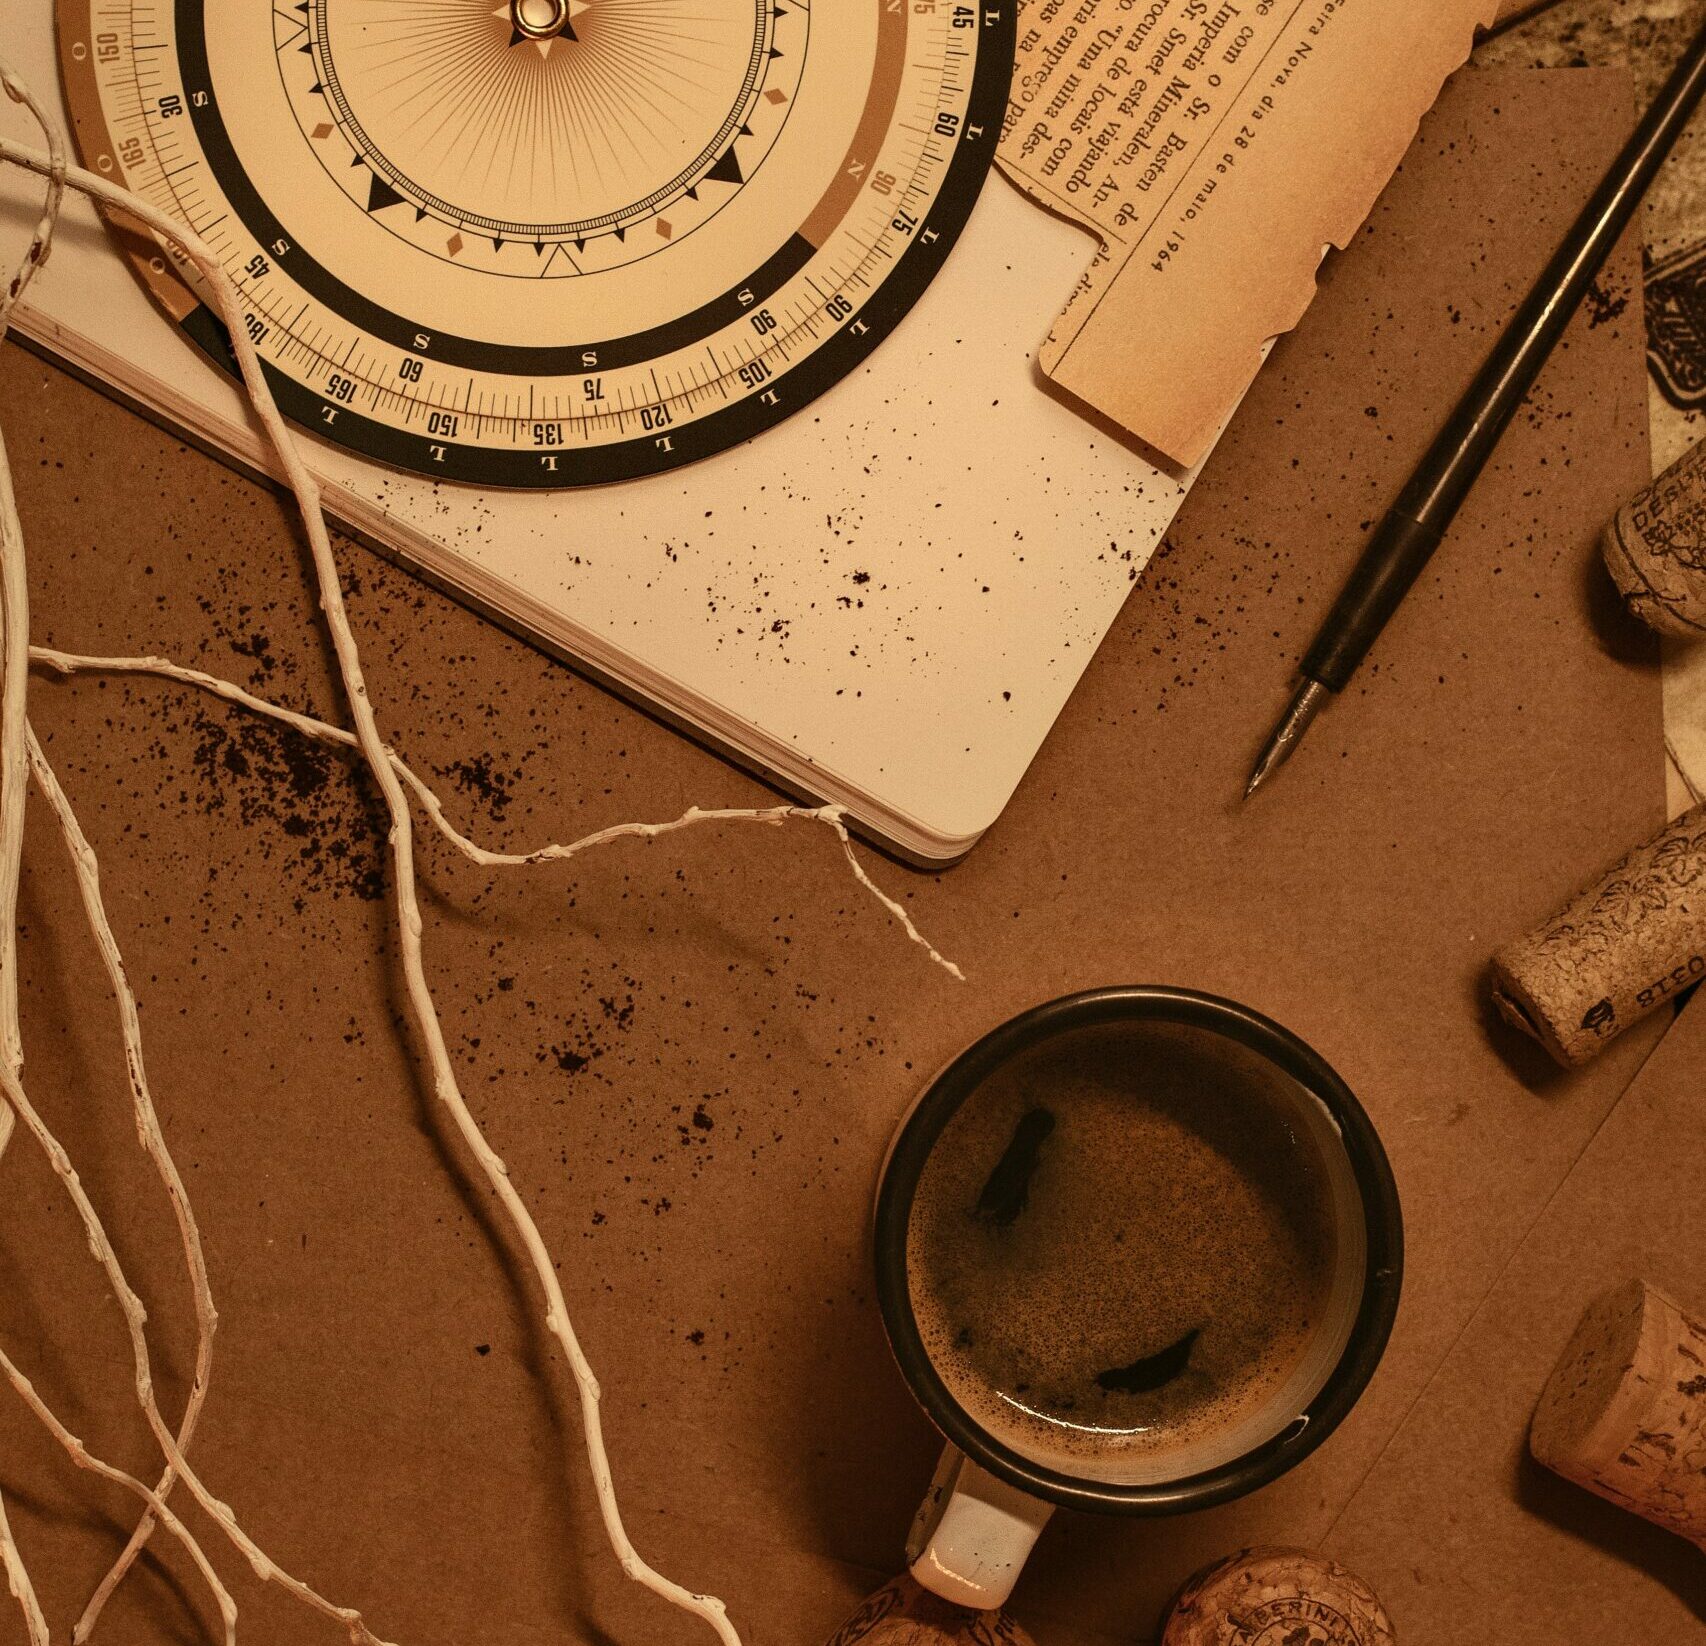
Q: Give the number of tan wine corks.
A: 5